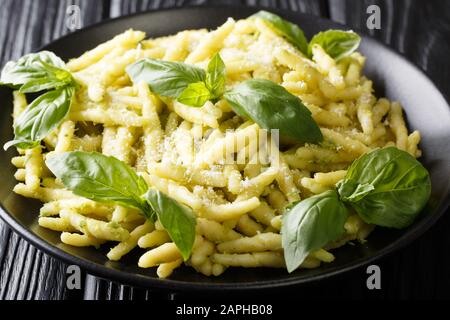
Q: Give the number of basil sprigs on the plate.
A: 5